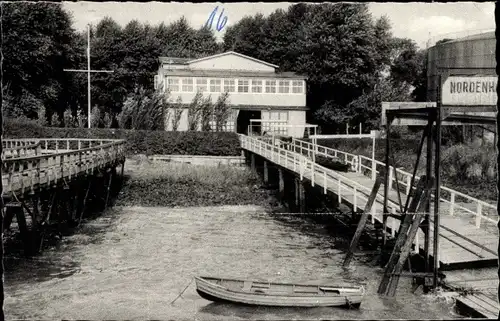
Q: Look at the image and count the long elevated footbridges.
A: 2